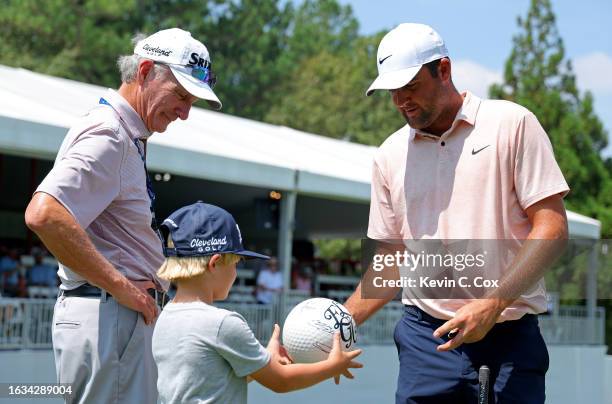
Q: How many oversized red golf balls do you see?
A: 0